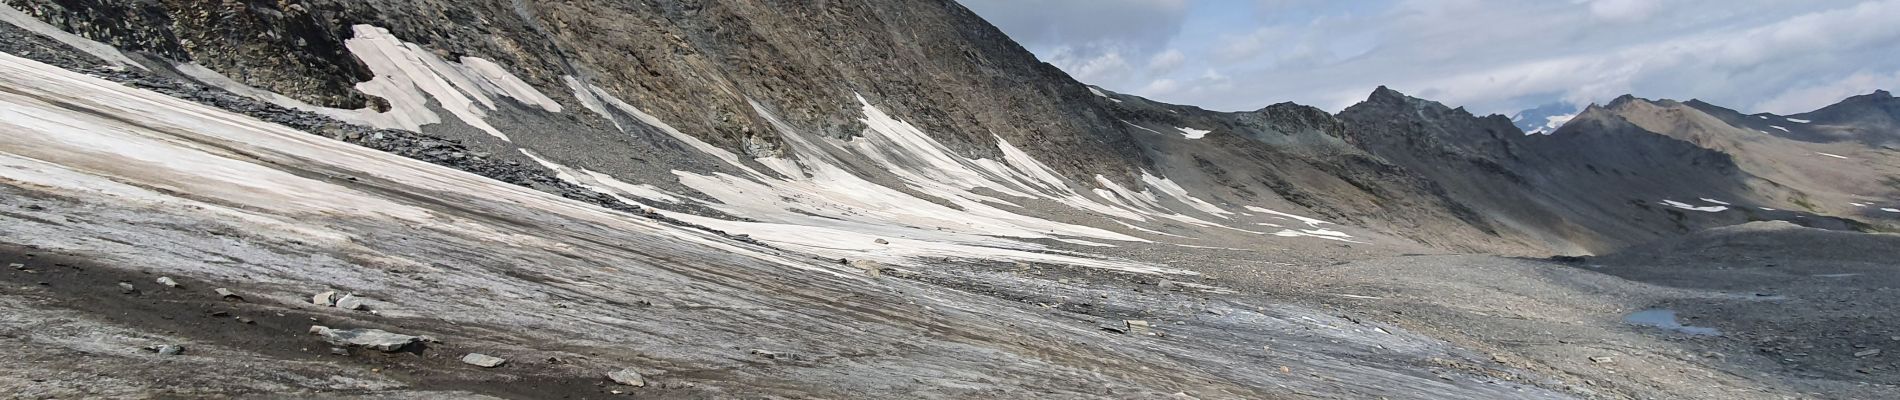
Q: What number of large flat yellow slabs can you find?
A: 0